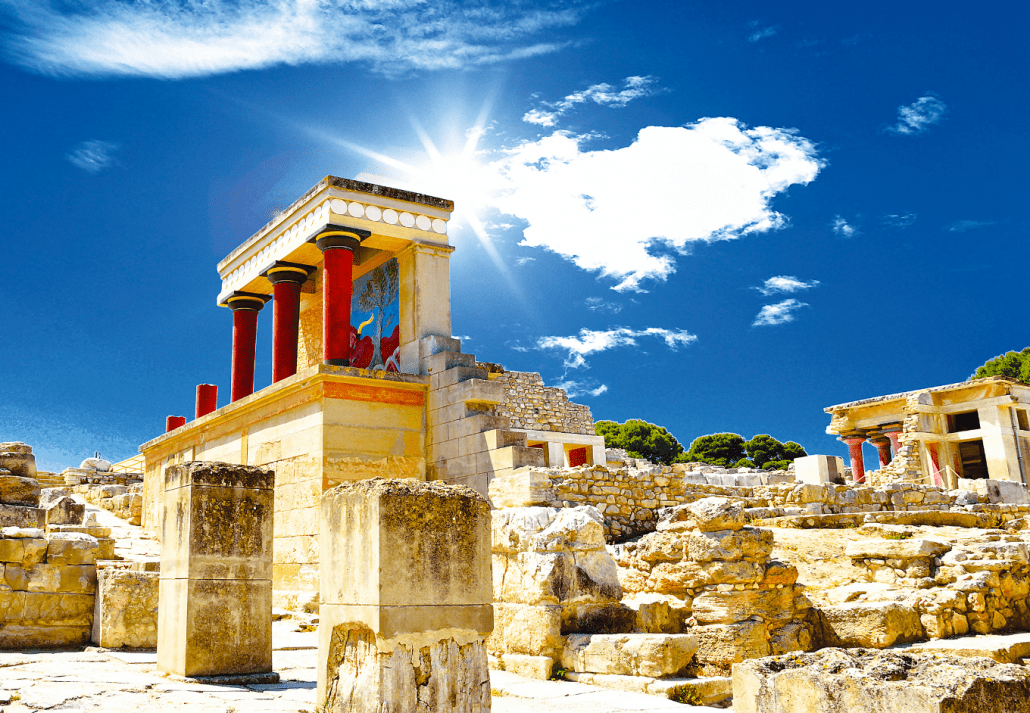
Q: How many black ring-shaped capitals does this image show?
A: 3